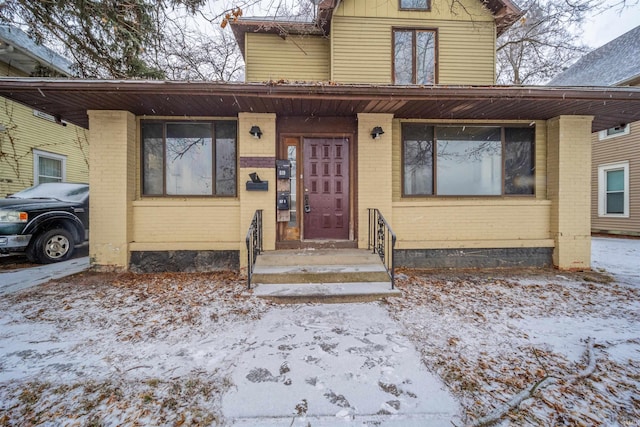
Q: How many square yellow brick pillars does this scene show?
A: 4